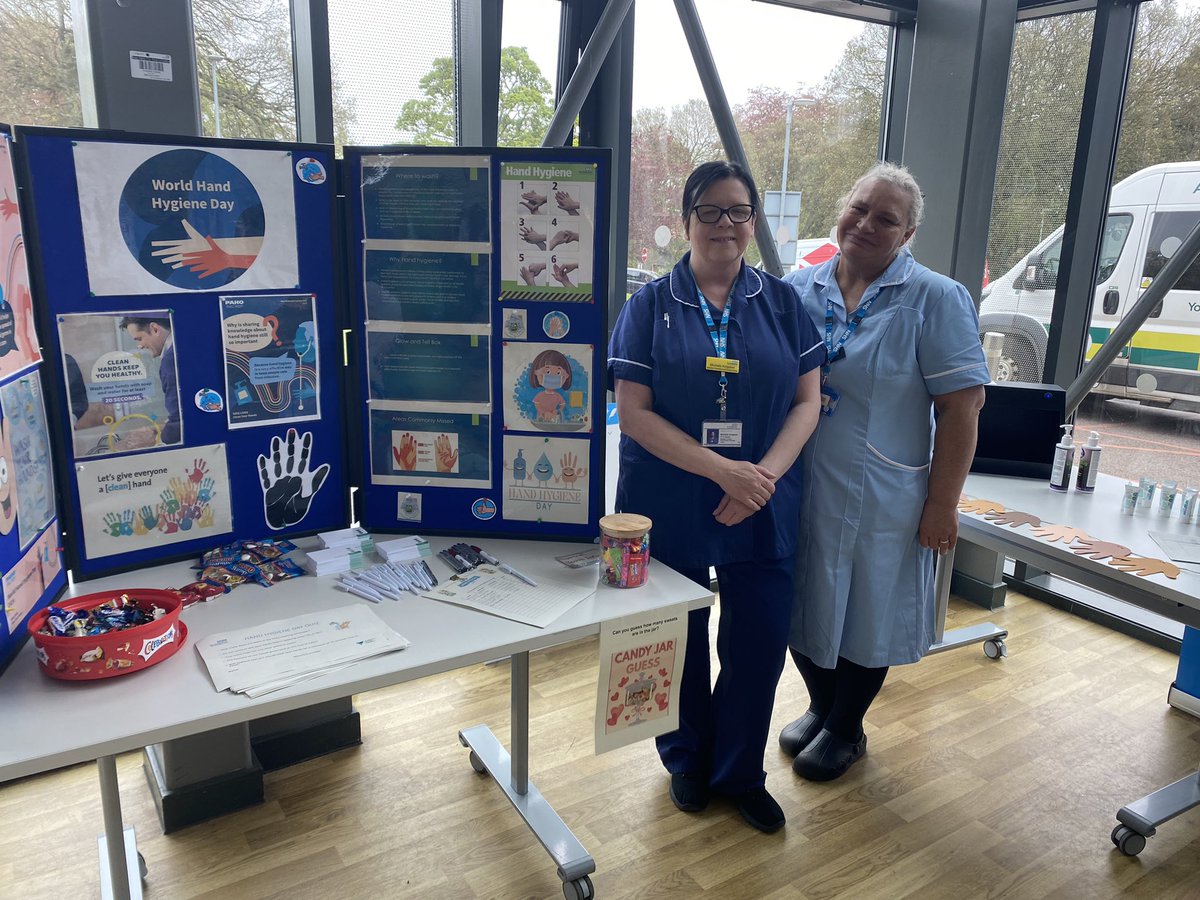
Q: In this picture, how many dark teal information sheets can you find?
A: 4